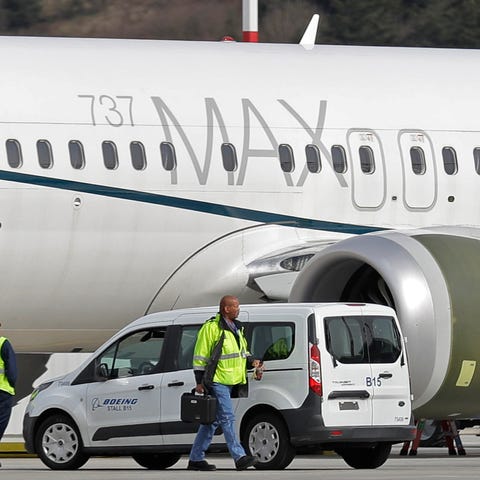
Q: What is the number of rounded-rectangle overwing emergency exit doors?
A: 2